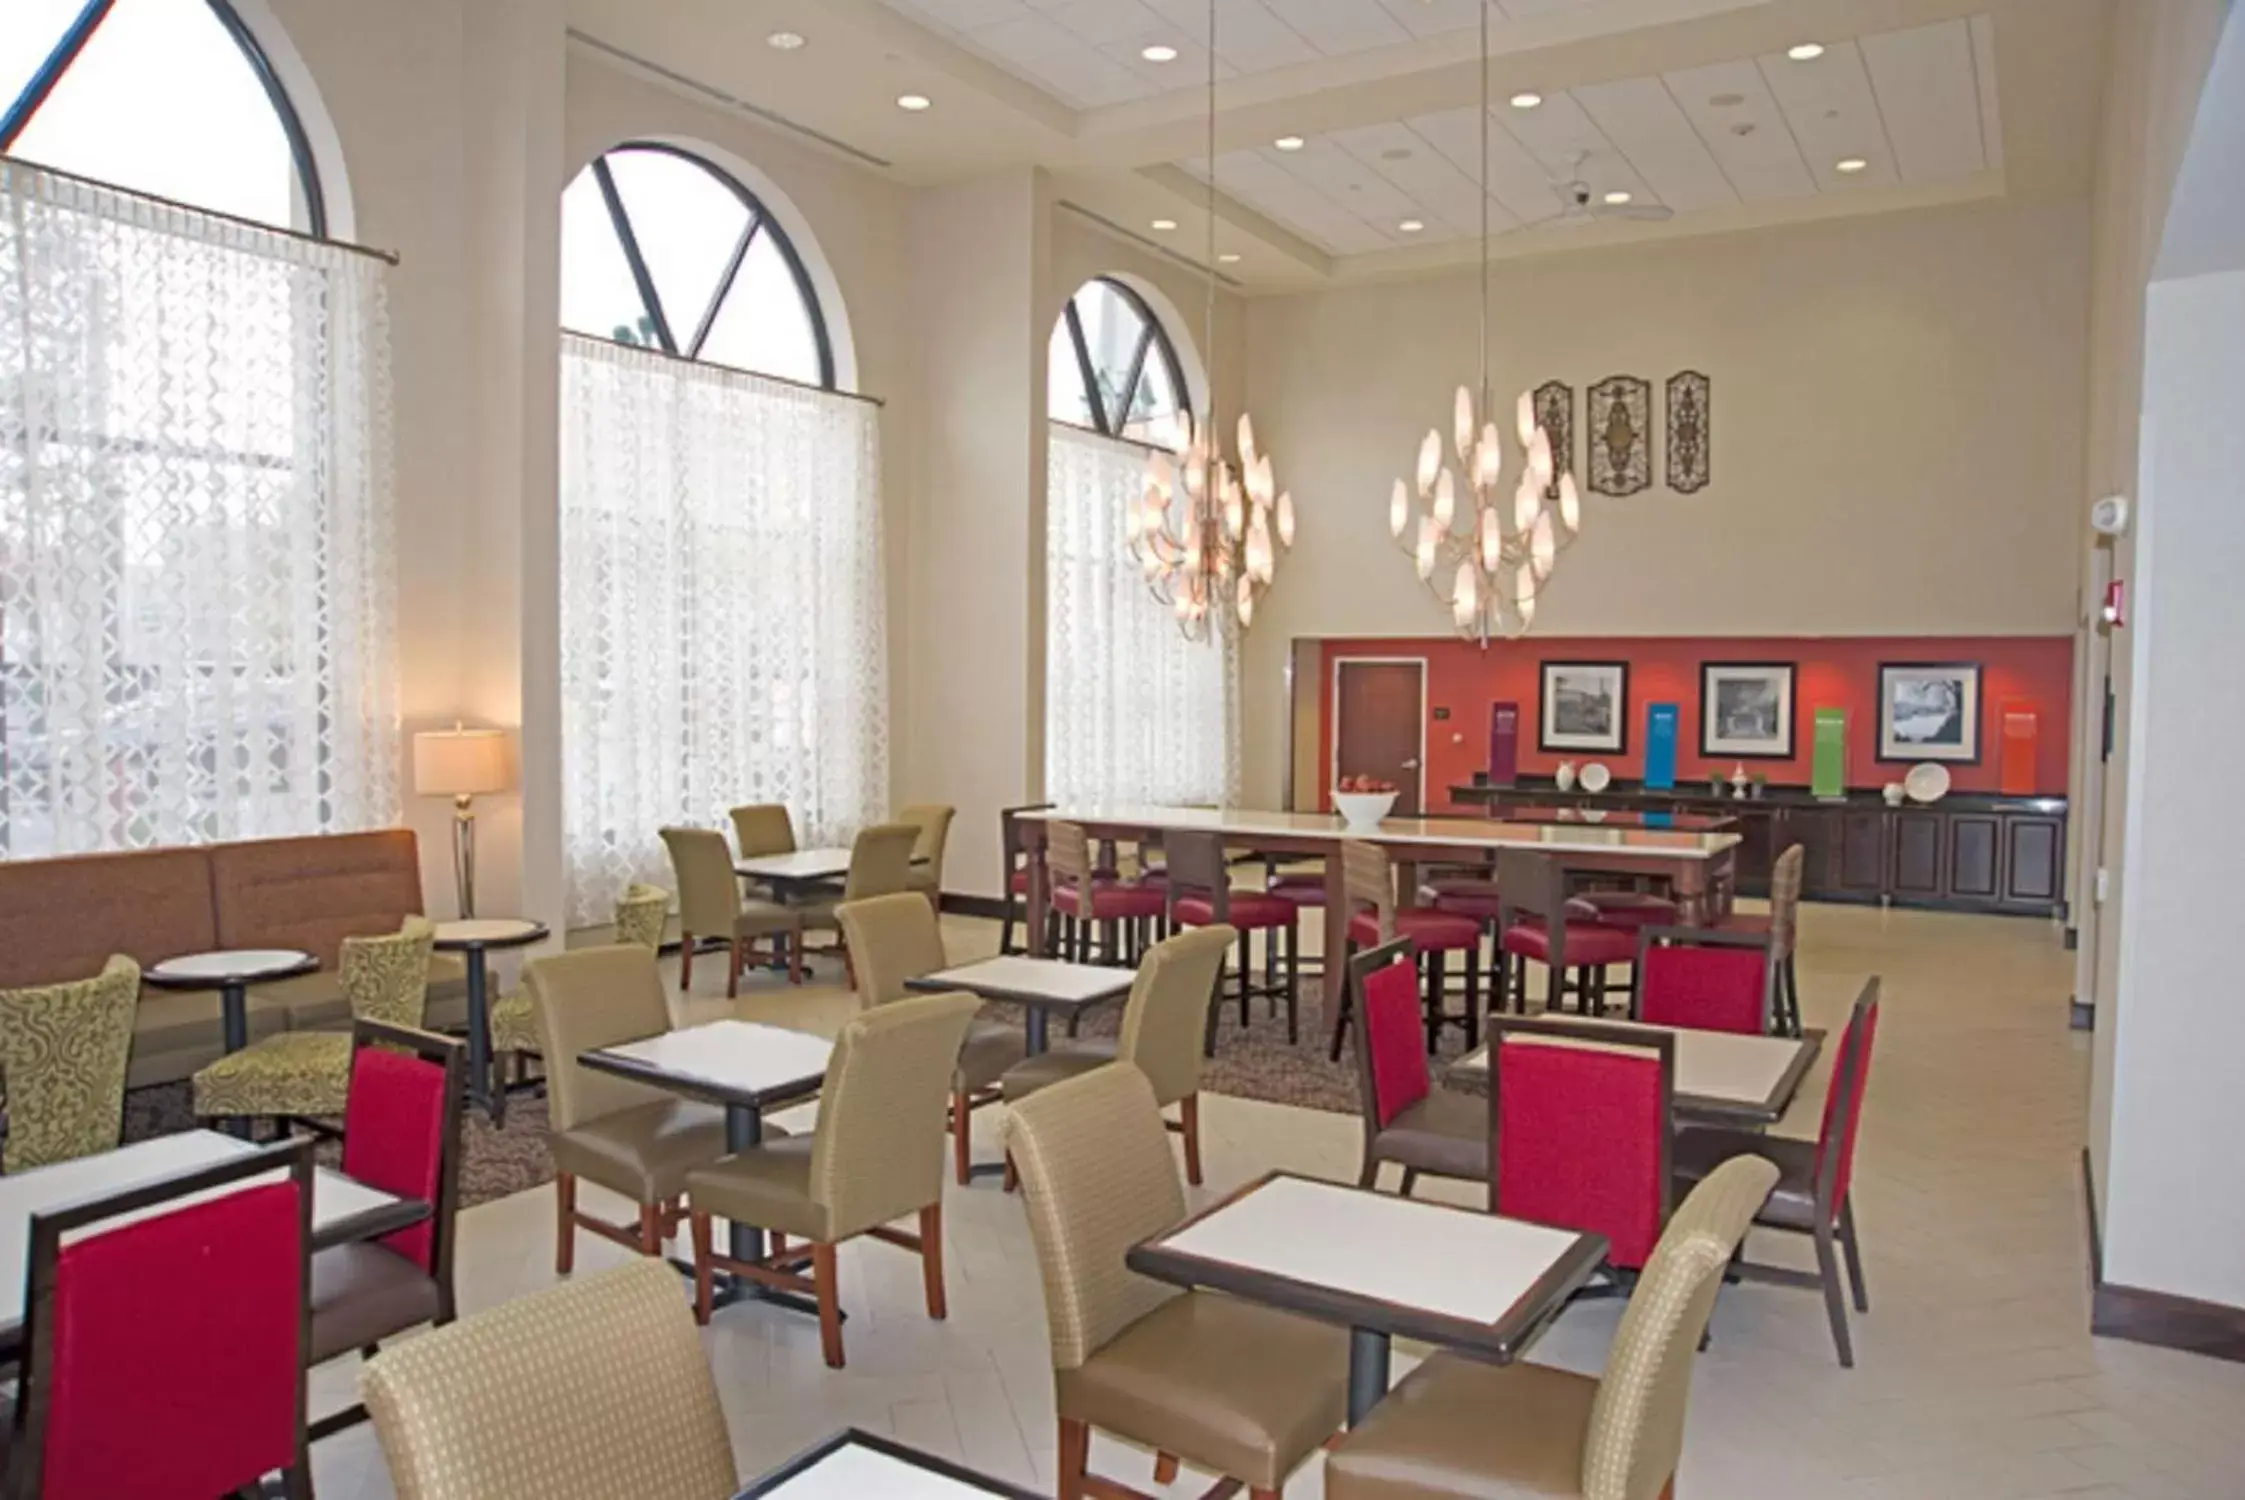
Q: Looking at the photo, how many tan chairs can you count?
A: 11